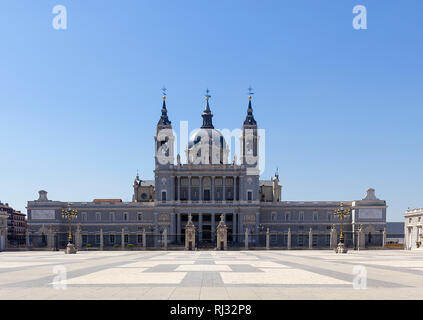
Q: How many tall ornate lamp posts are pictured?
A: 2